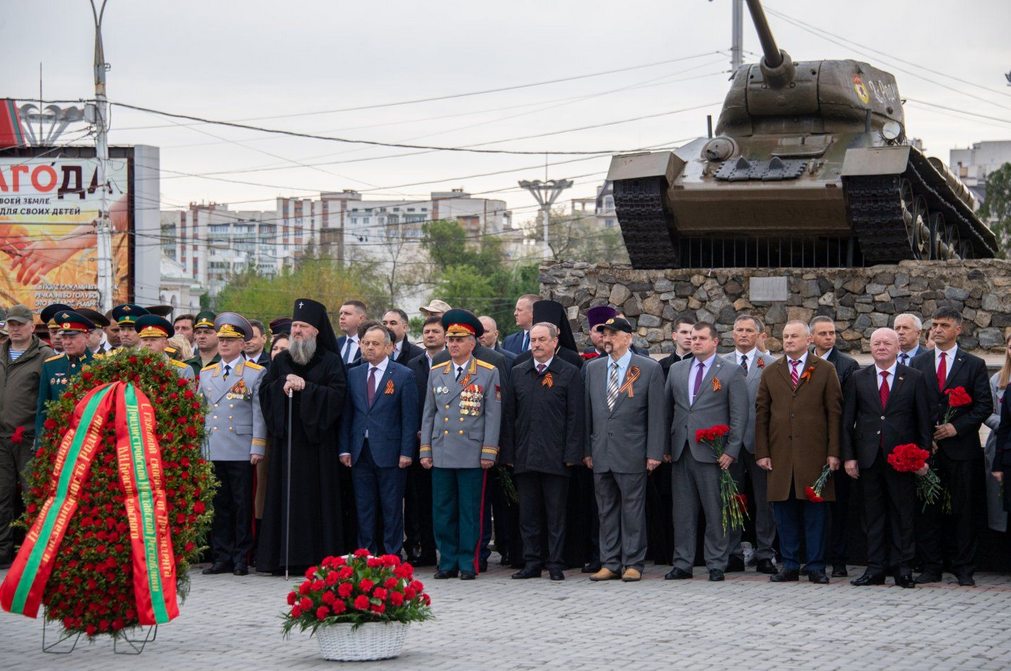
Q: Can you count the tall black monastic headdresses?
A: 2